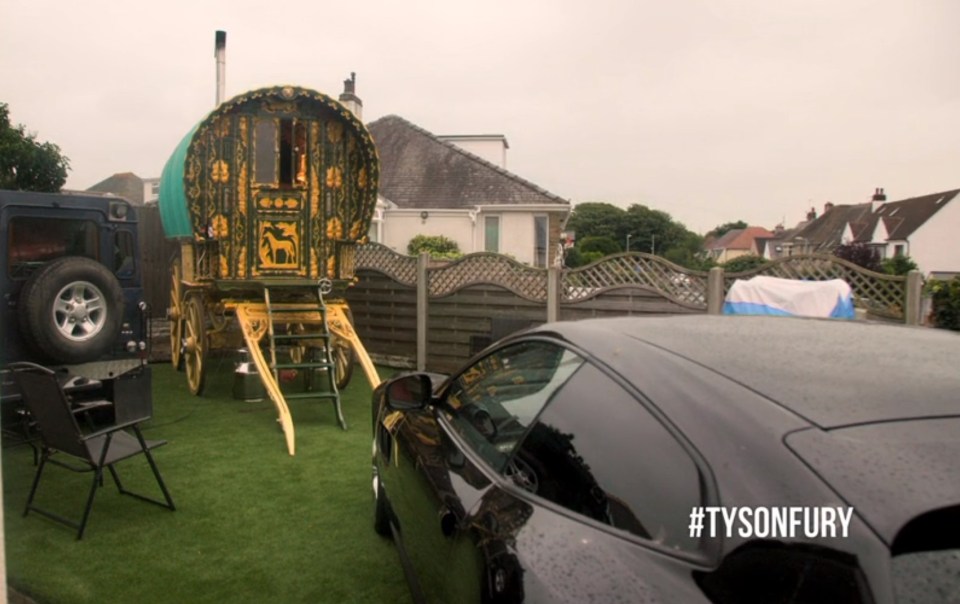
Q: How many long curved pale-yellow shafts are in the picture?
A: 2